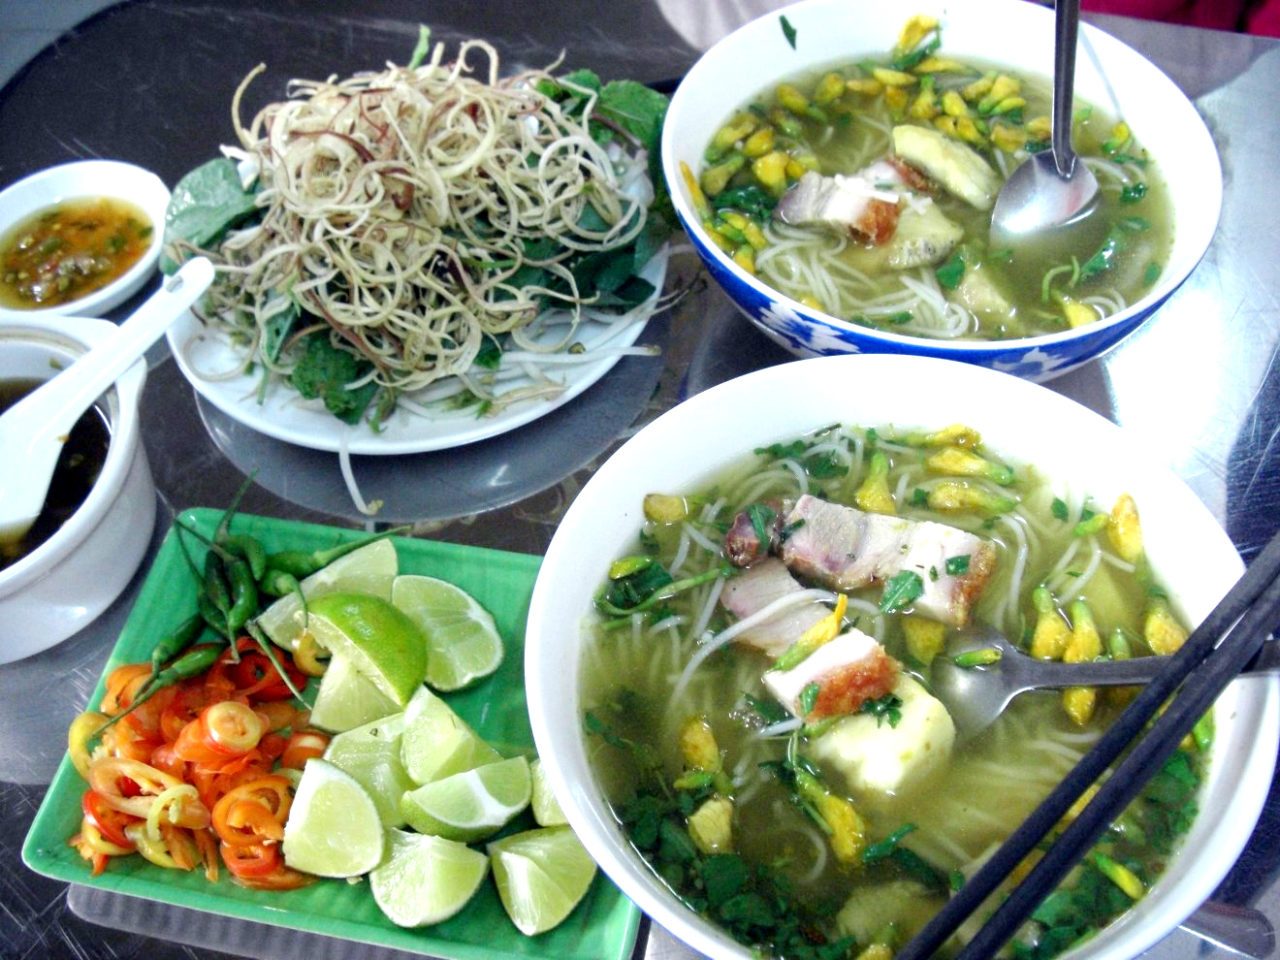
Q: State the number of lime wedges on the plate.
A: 11